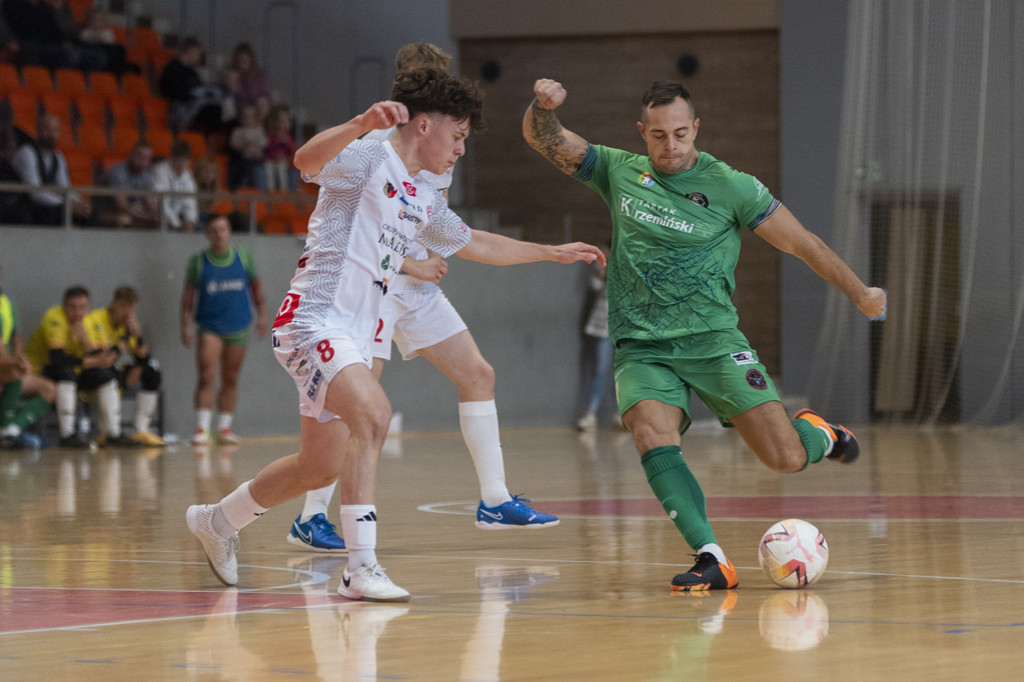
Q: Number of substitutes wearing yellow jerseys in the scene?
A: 2